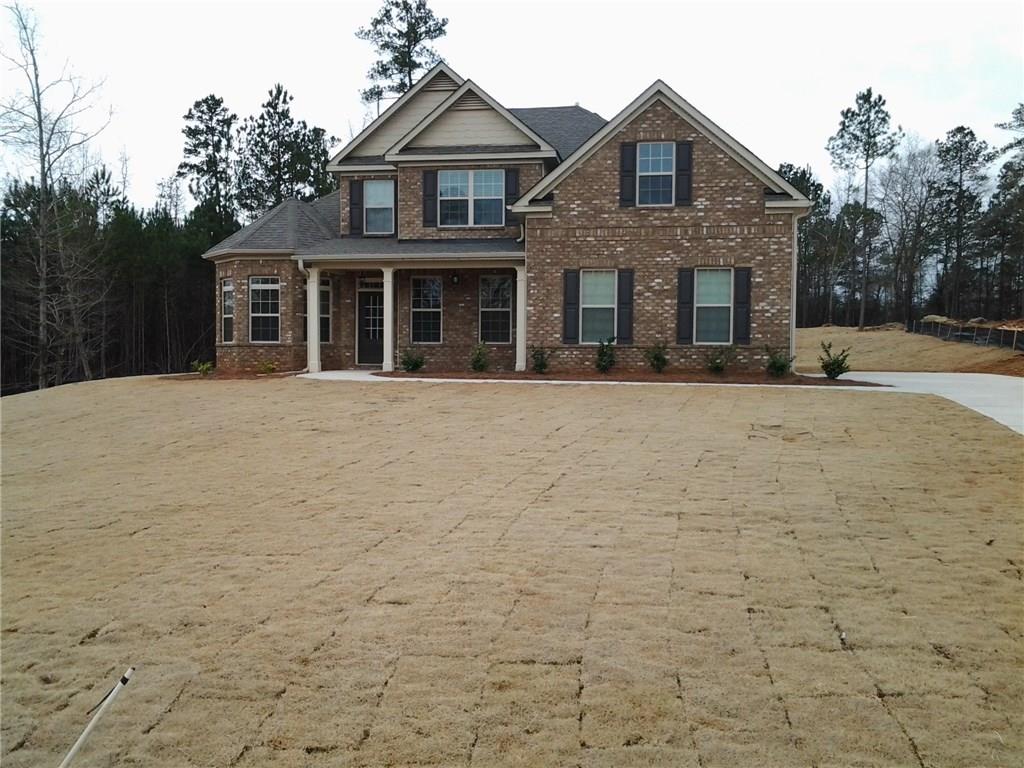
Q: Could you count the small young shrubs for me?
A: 10